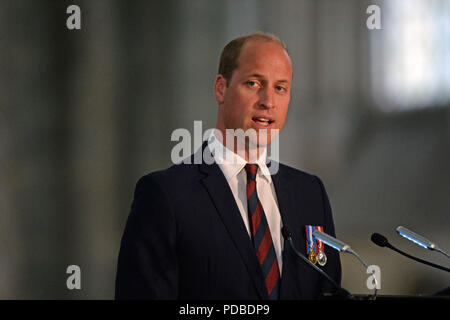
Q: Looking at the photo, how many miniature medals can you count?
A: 2